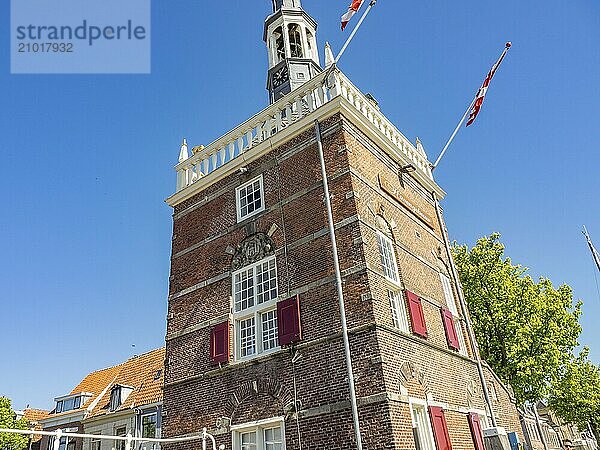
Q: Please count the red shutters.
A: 6